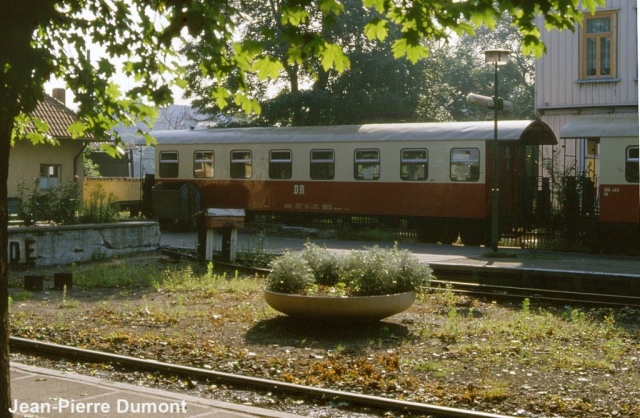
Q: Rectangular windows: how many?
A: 11